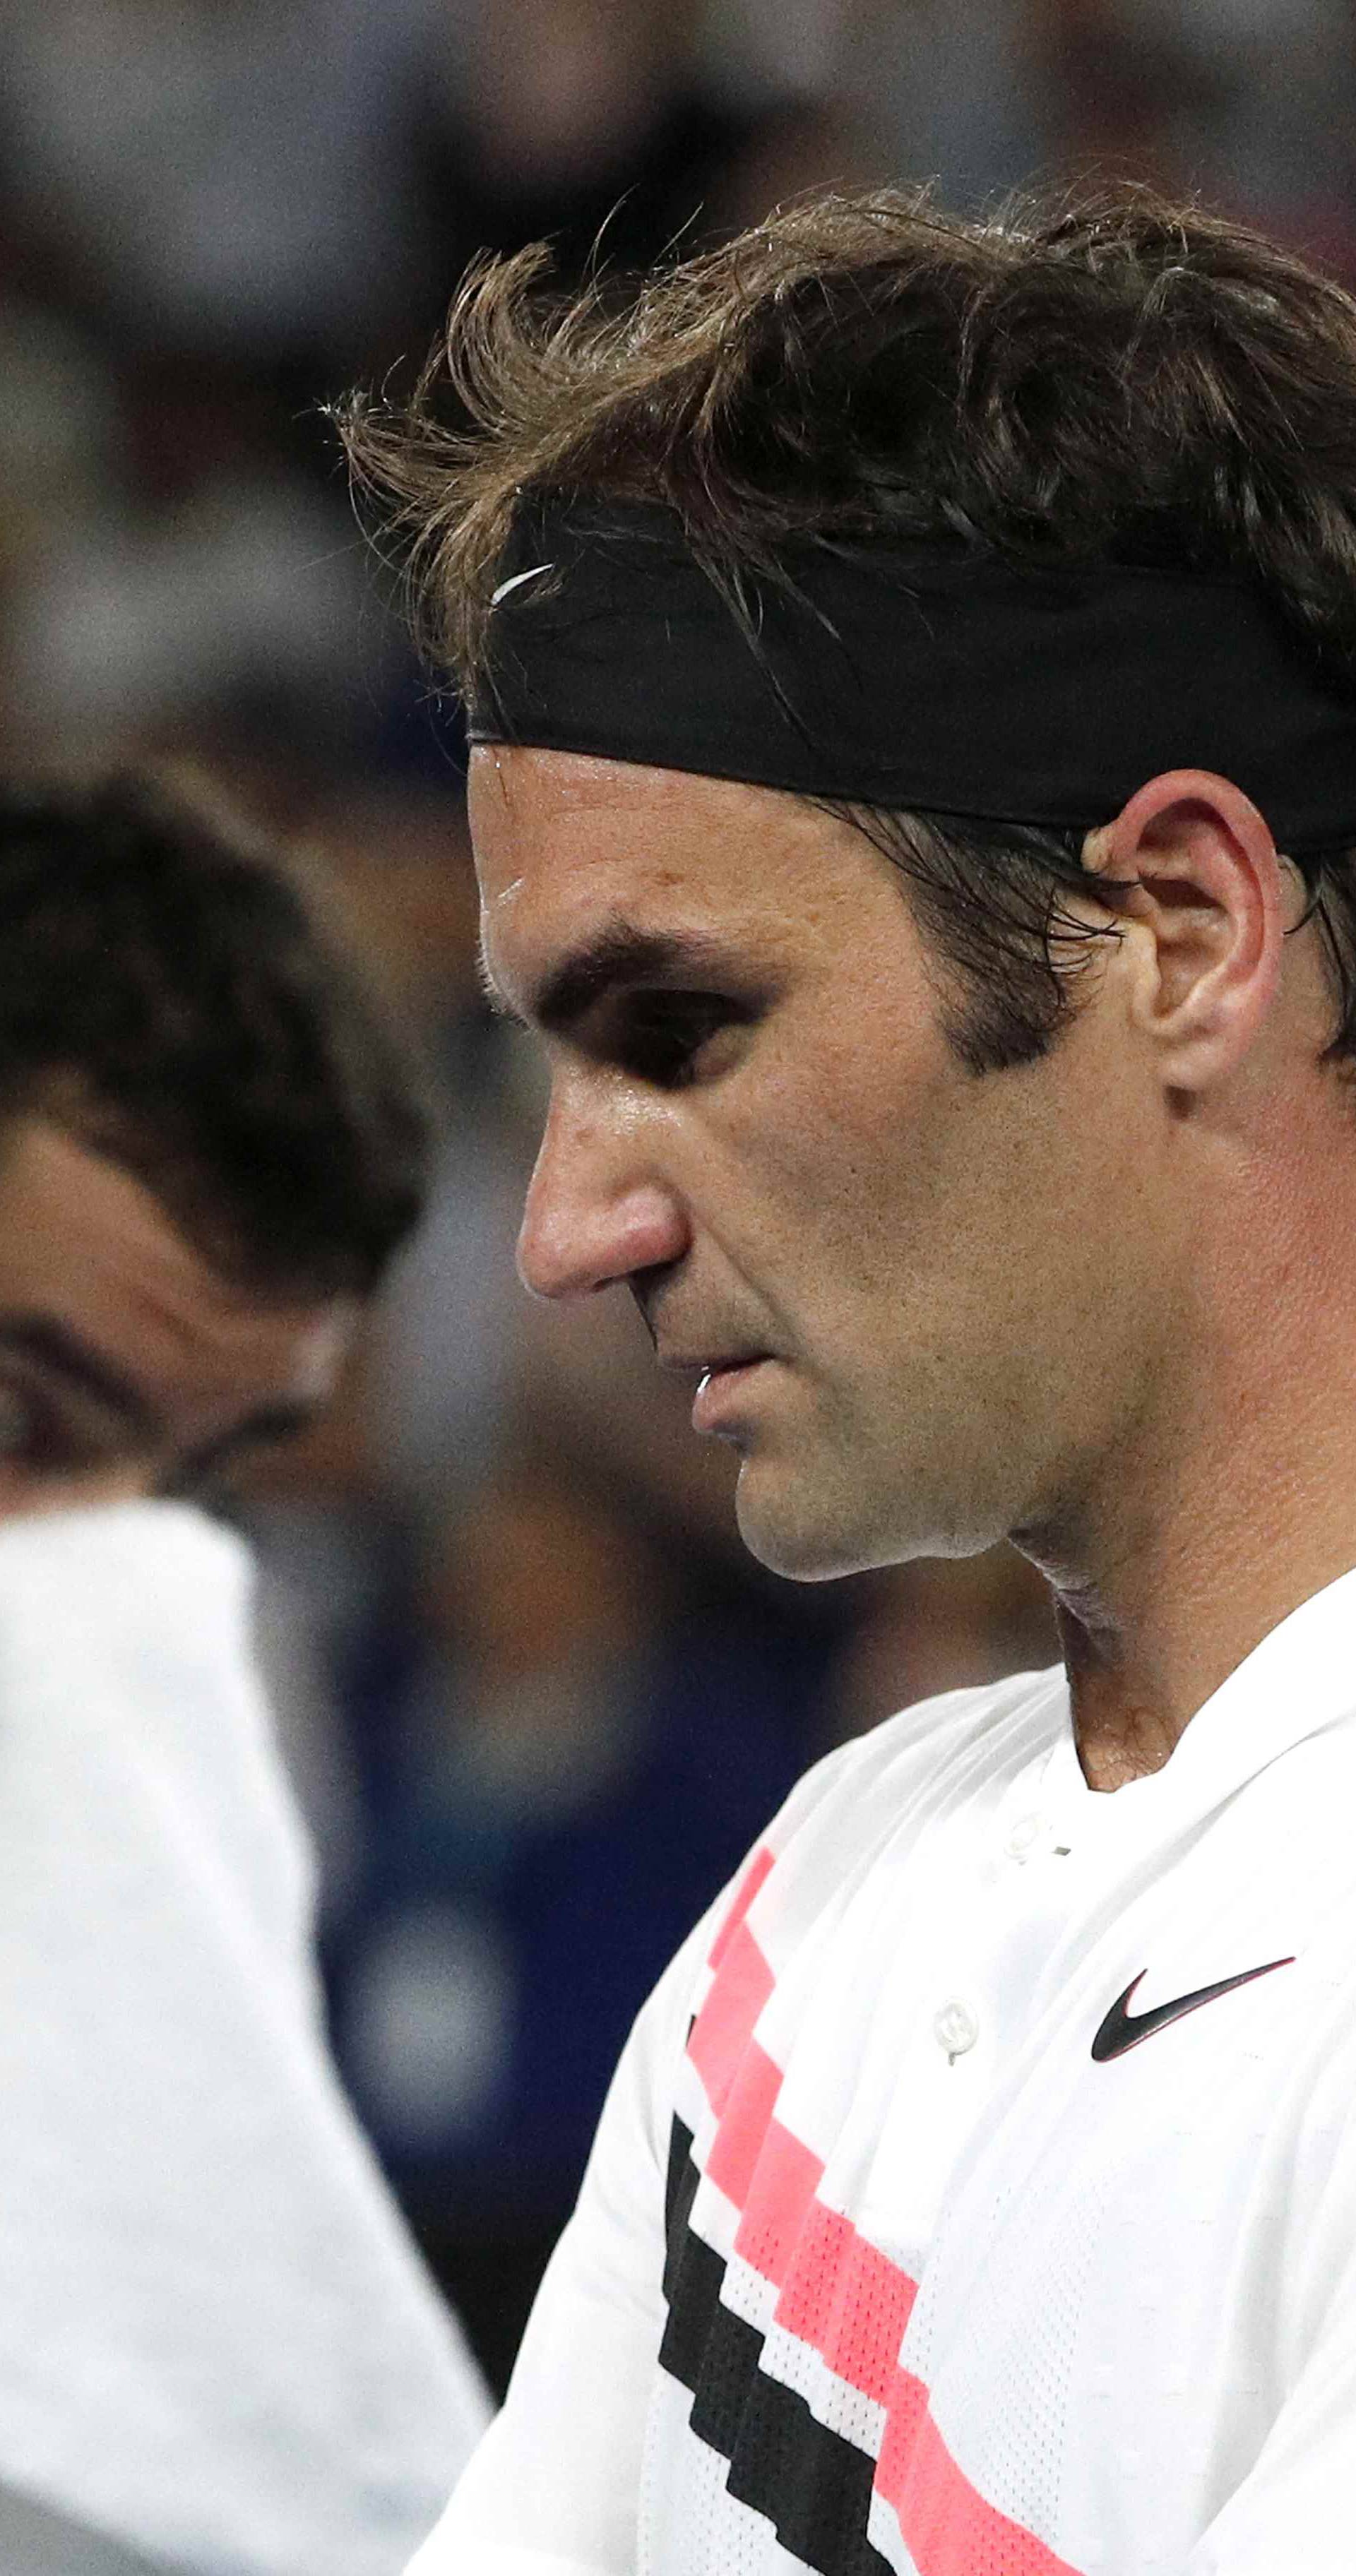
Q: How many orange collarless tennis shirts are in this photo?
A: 0